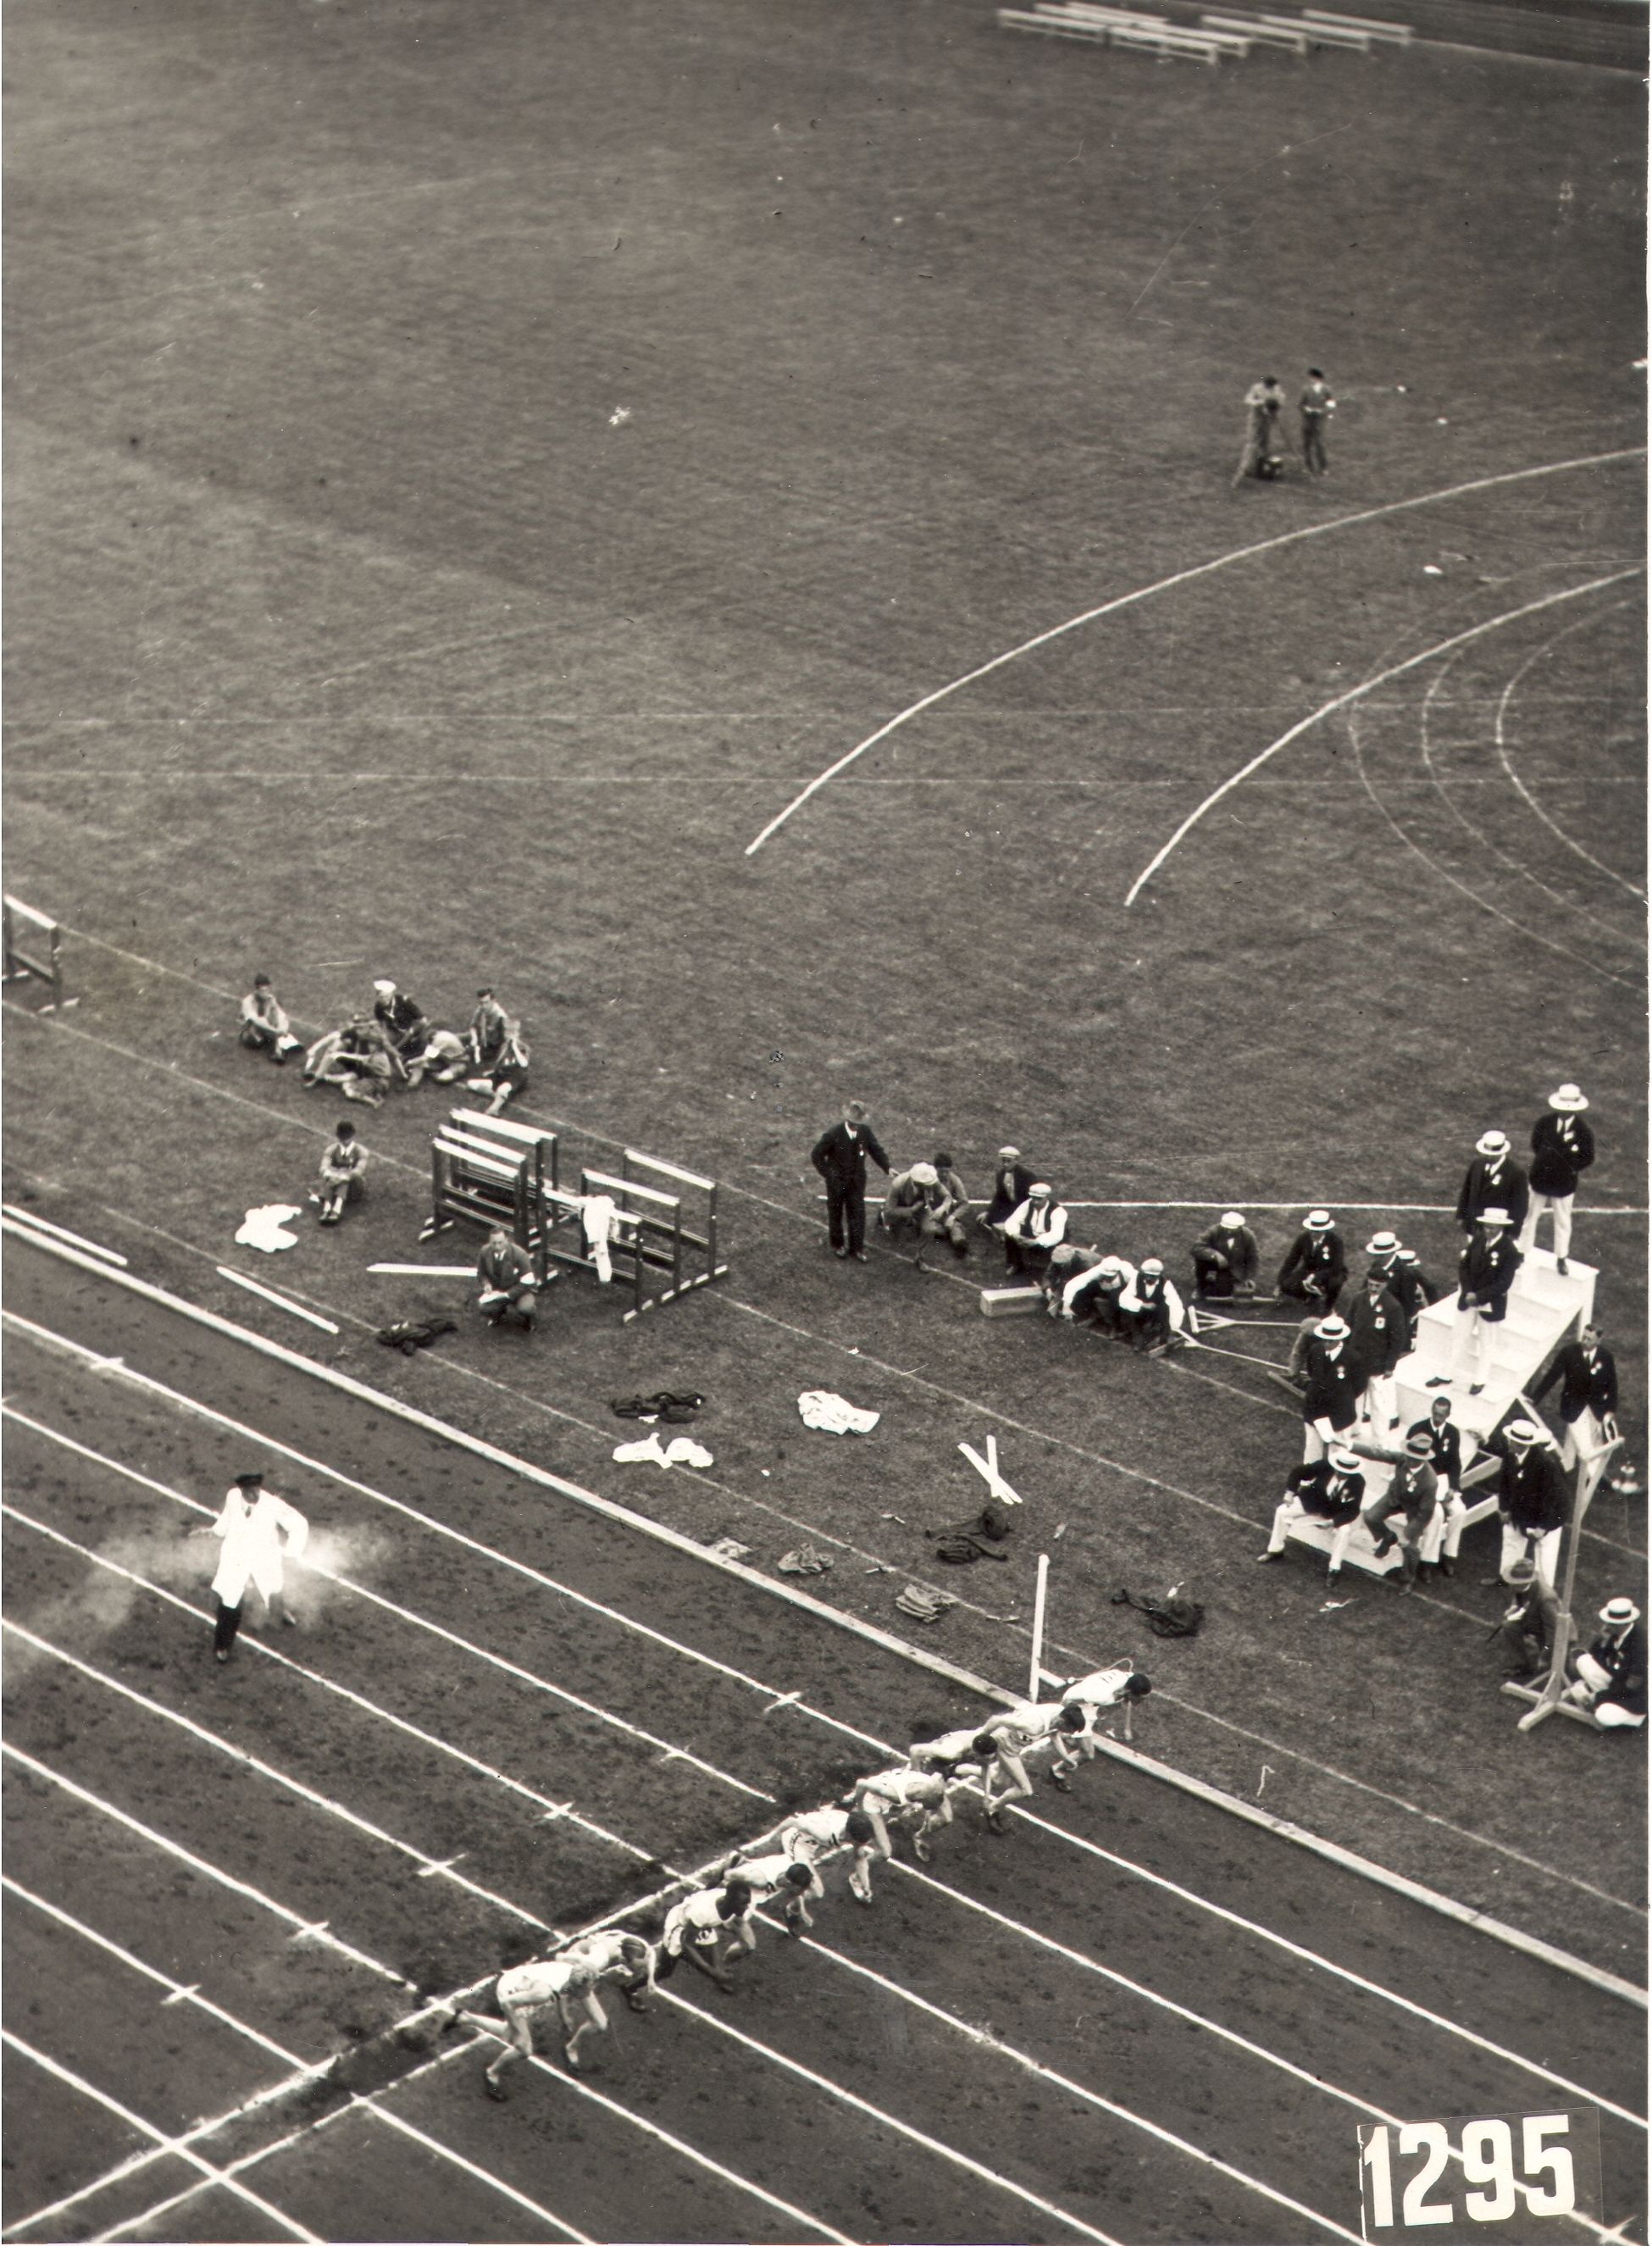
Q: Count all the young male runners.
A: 9